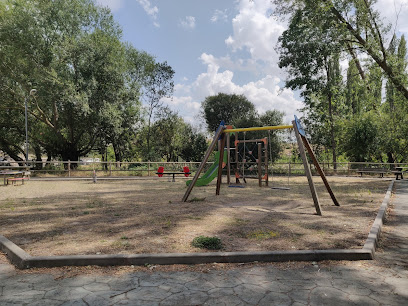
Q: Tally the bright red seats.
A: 2